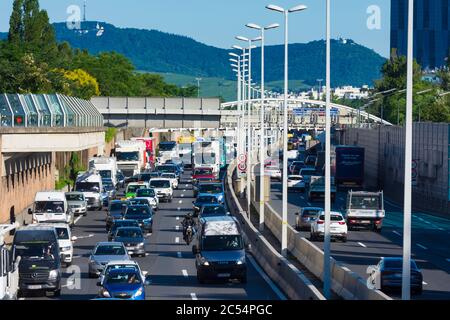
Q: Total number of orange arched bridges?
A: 0